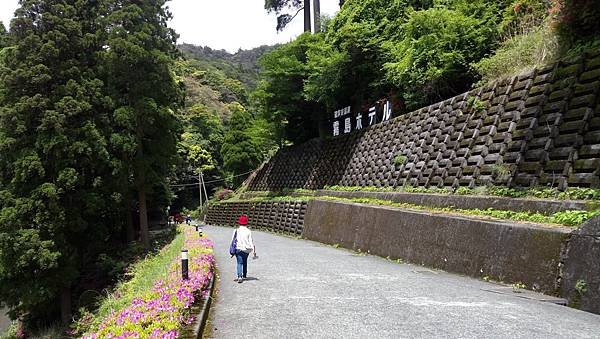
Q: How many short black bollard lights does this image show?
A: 3